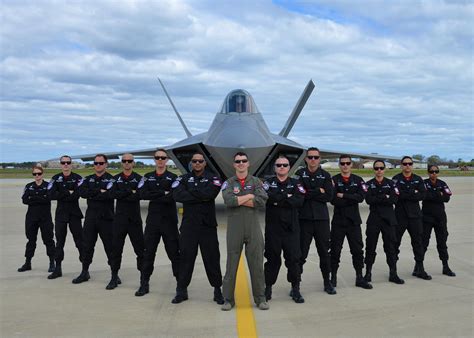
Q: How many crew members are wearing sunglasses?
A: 13